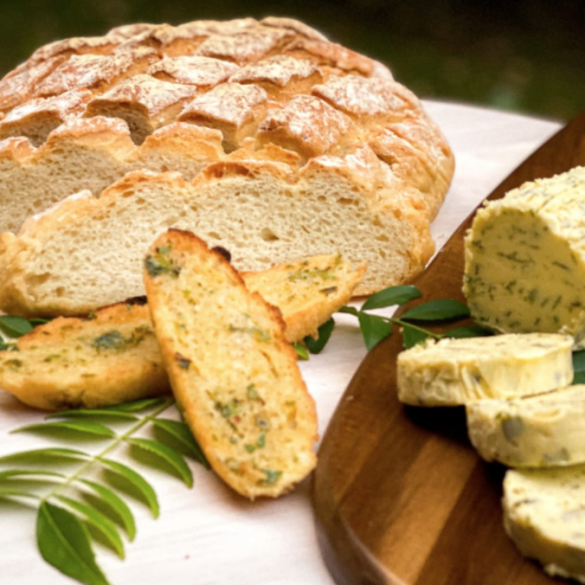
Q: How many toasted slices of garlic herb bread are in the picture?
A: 3